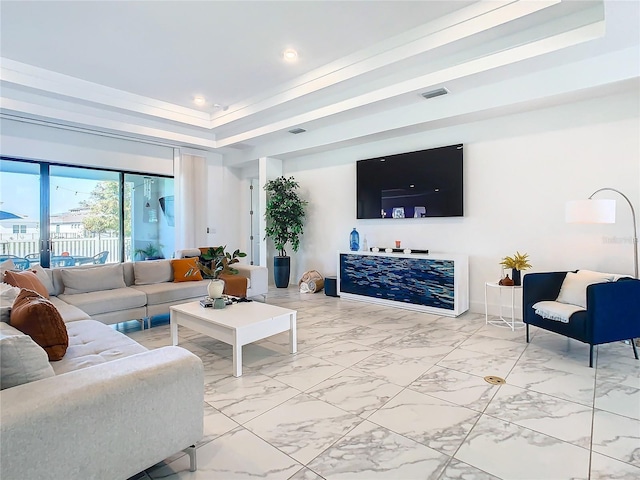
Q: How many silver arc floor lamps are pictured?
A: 1